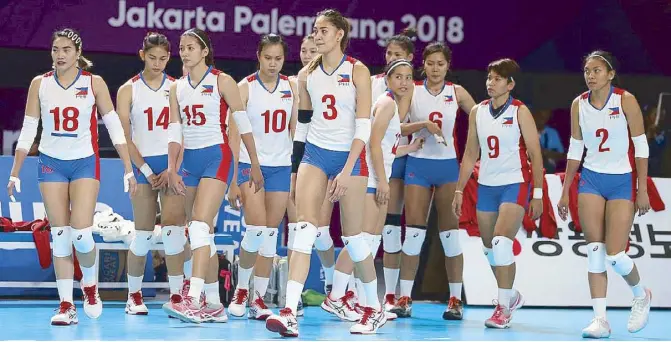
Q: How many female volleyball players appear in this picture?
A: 11